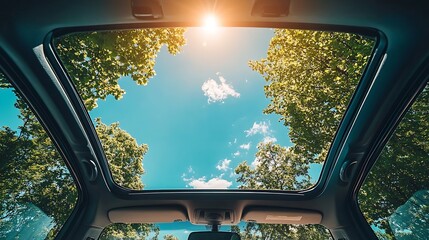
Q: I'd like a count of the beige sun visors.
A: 2